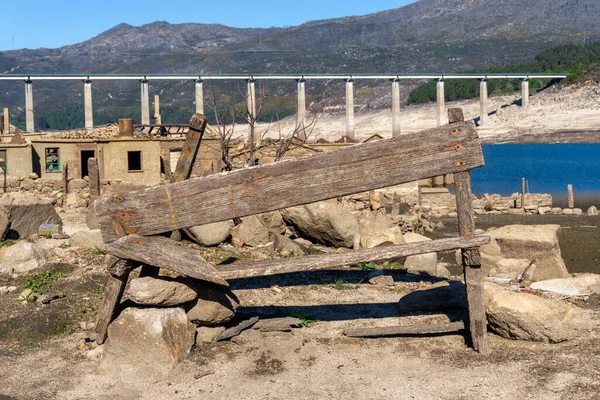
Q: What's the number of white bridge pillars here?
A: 11